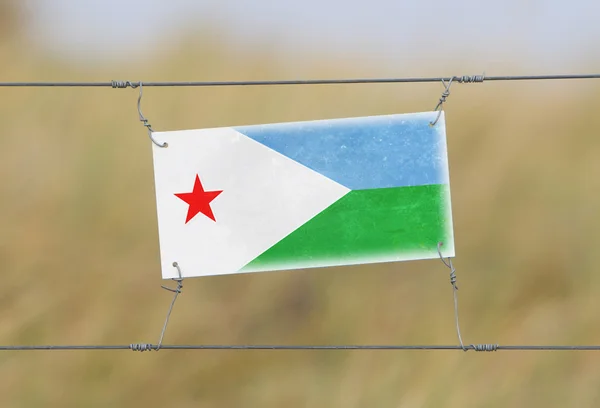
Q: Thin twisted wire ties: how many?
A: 4